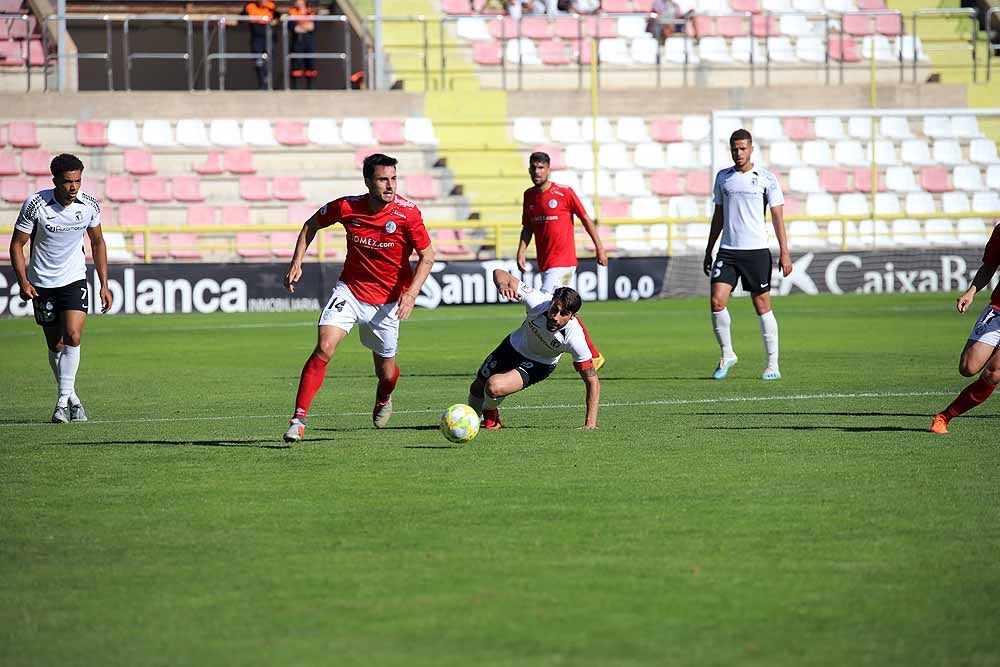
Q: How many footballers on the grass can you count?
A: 6